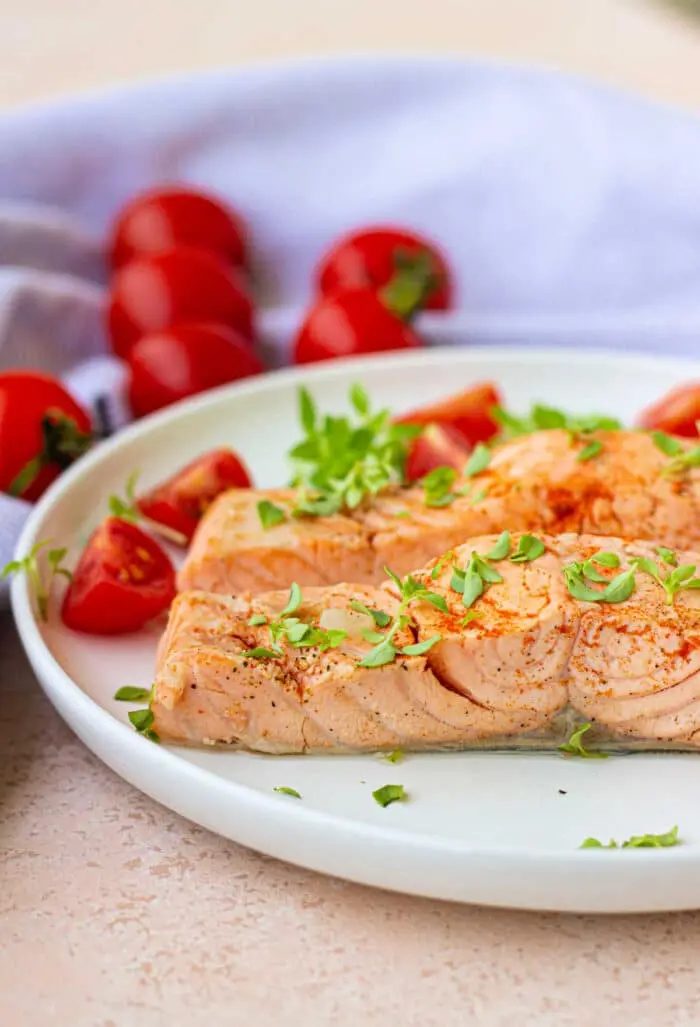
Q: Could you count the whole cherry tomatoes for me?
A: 6